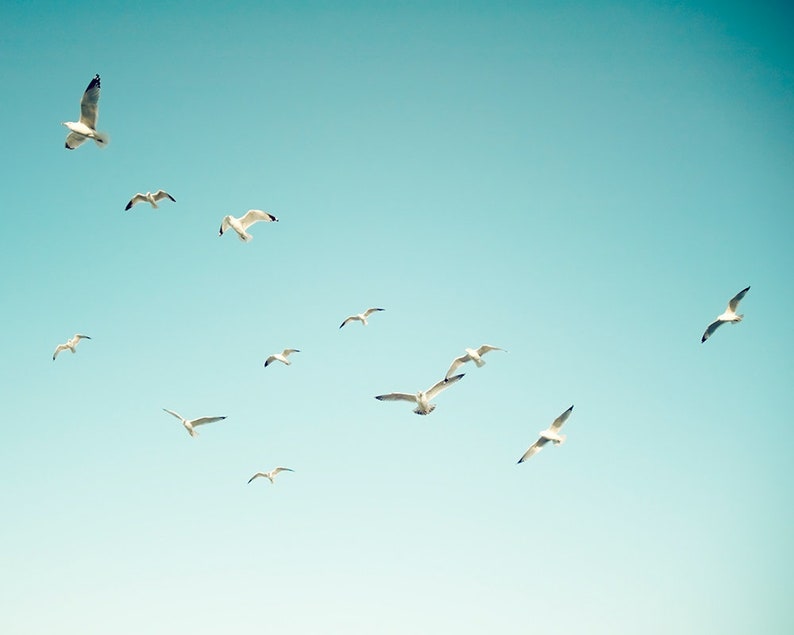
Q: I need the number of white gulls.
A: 12